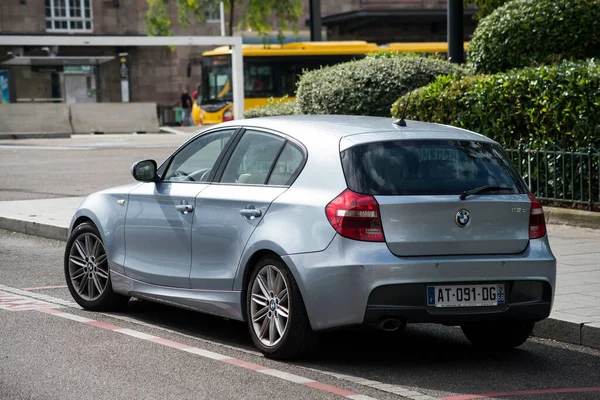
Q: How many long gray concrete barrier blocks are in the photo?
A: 2